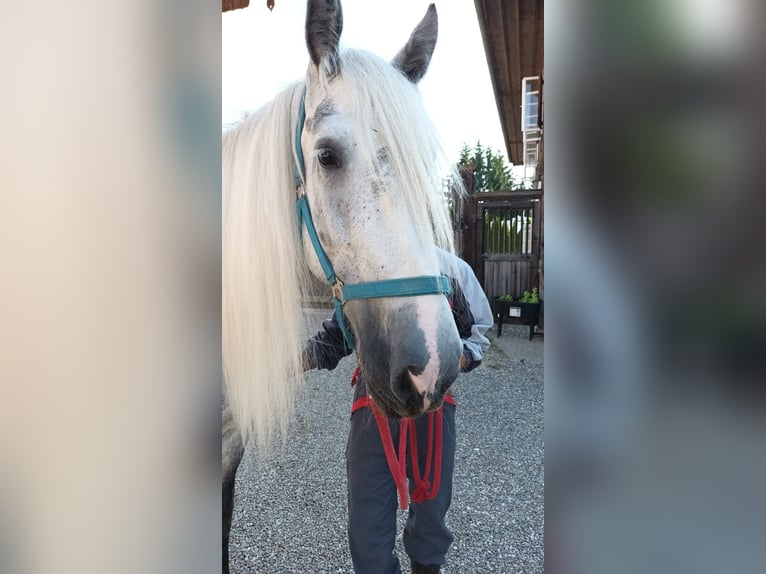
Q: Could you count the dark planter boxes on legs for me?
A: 1